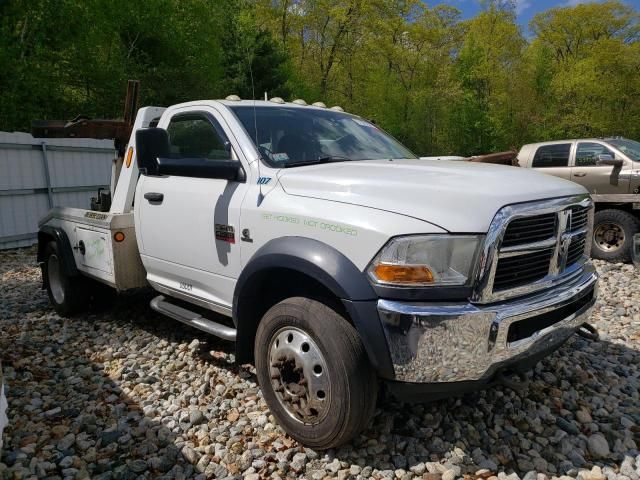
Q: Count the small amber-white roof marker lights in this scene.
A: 5